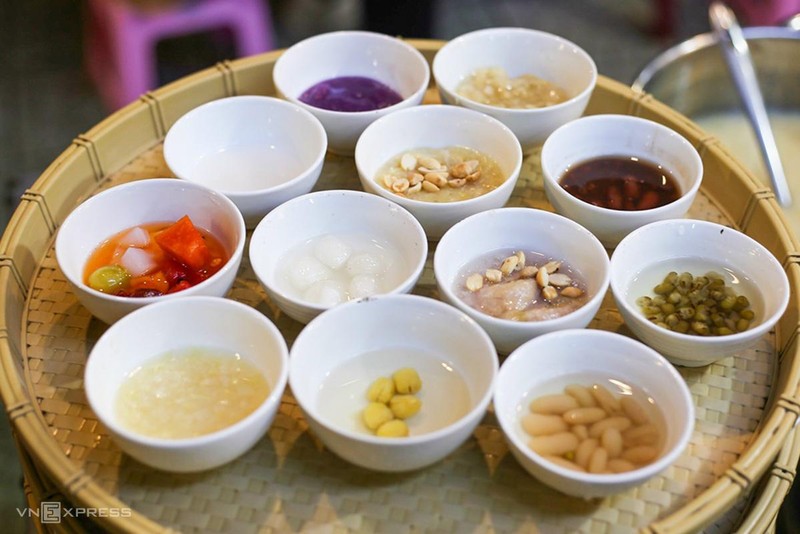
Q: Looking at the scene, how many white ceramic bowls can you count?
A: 12